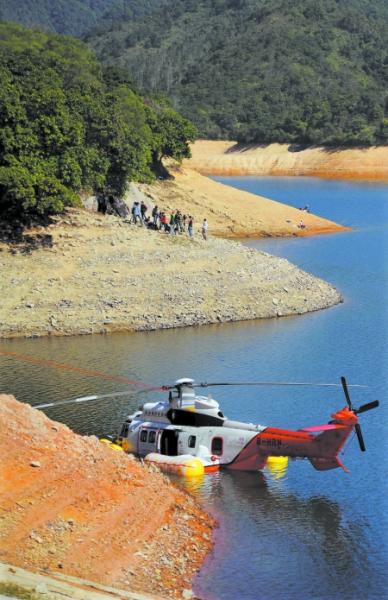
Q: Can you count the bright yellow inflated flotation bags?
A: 3